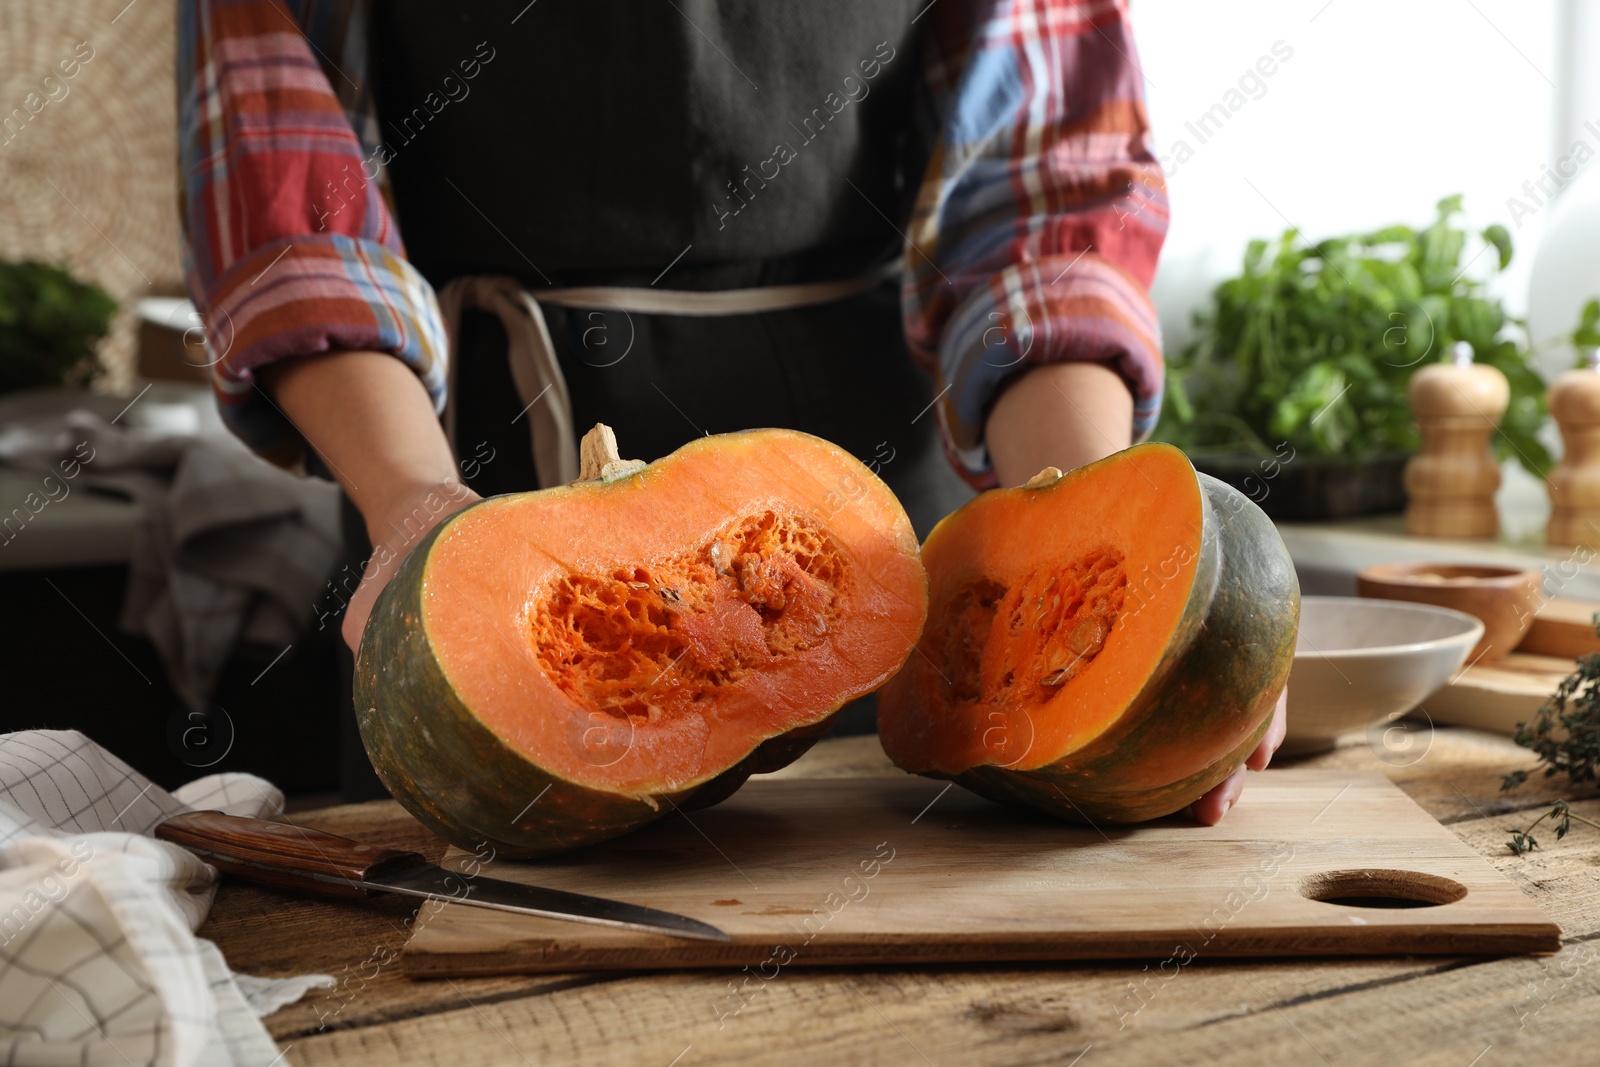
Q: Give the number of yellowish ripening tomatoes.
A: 0